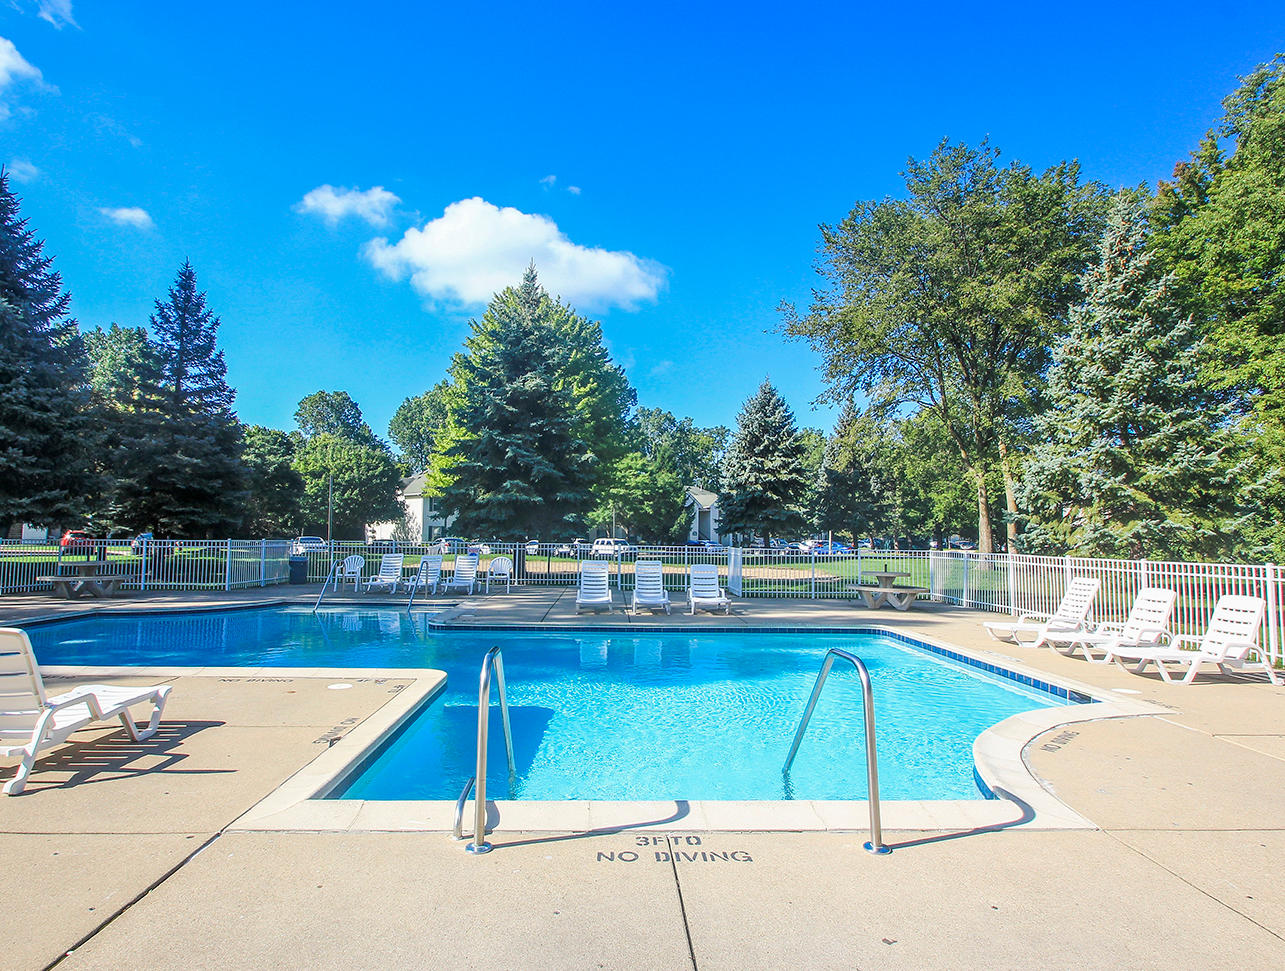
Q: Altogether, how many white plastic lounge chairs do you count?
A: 10